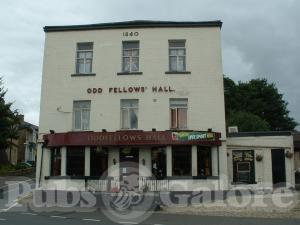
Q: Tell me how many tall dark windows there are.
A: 6